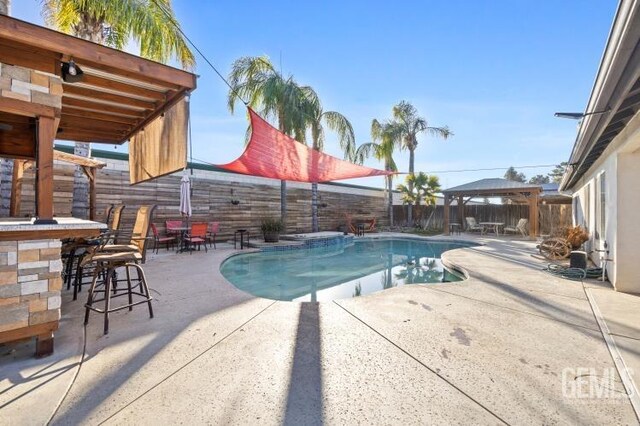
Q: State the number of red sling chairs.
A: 4